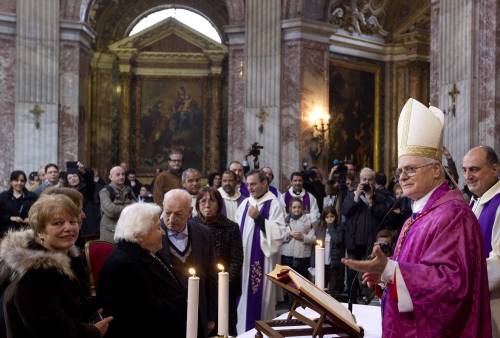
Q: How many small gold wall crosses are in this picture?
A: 3